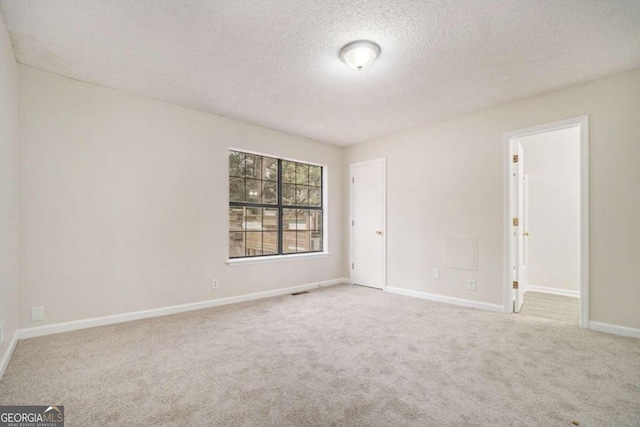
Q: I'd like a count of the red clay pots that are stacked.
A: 0